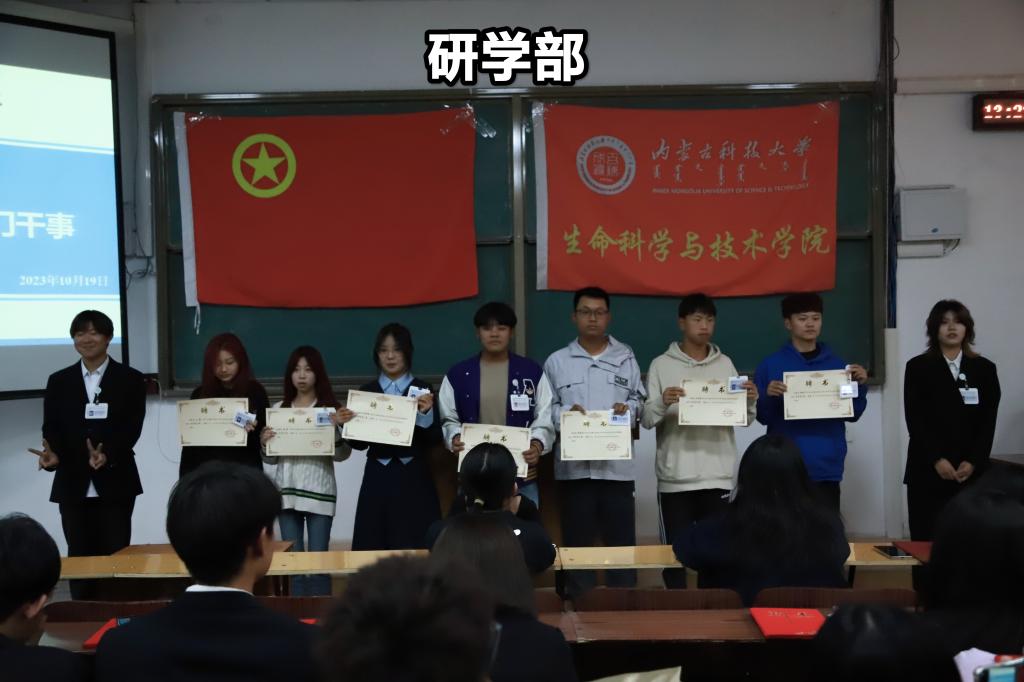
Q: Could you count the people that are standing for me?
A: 9